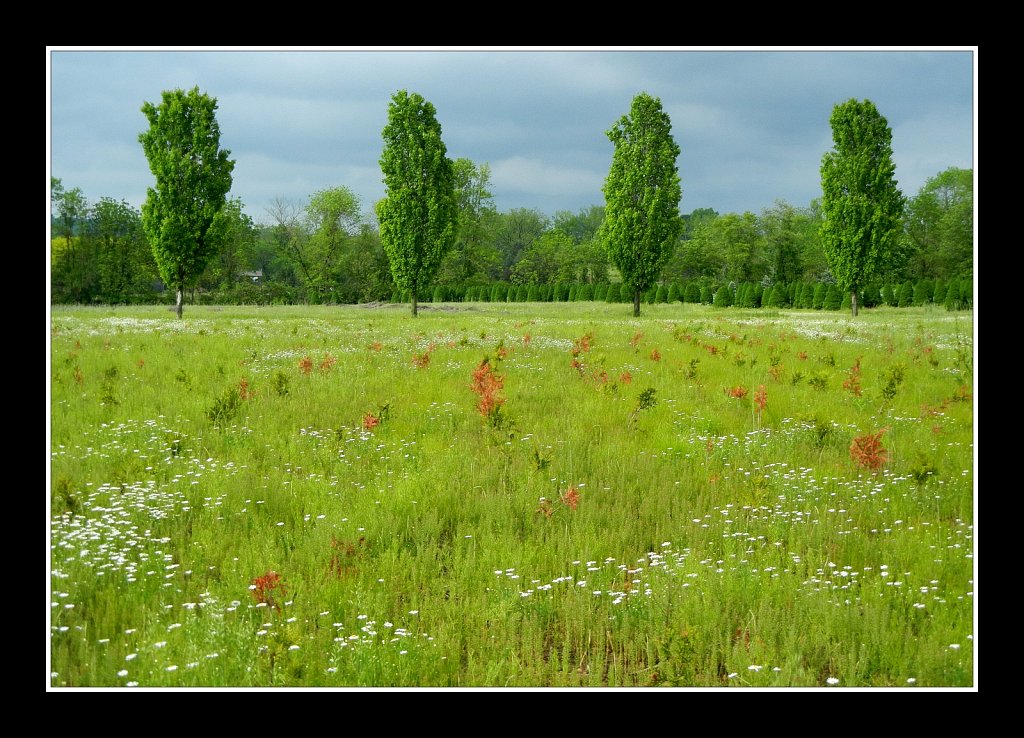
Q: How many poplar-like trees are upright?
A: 4